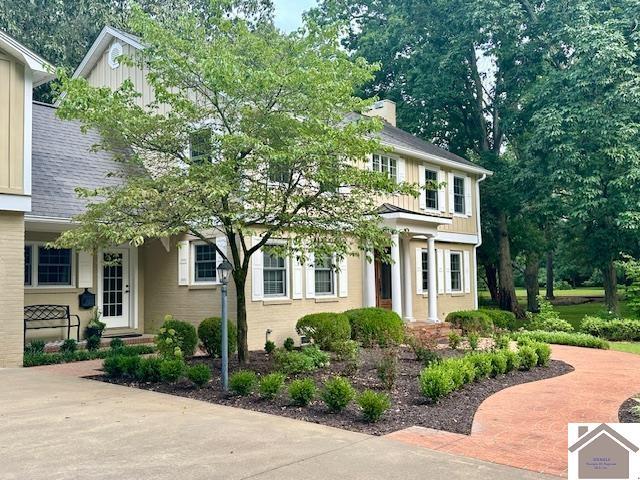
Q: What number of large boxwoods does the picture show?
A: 6